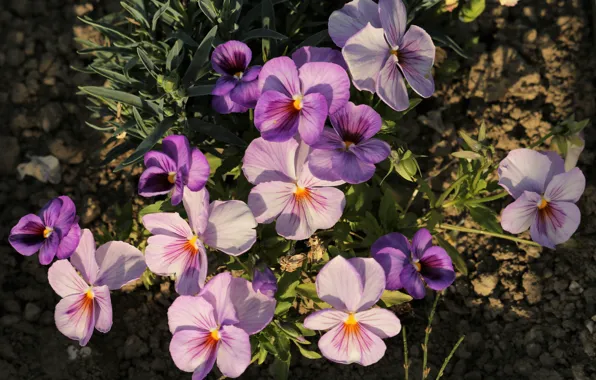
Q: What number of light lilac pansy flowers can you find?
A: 7